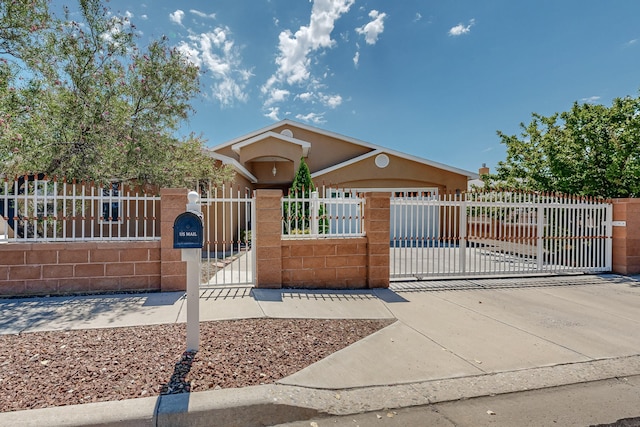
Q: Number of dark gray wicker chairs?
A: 0